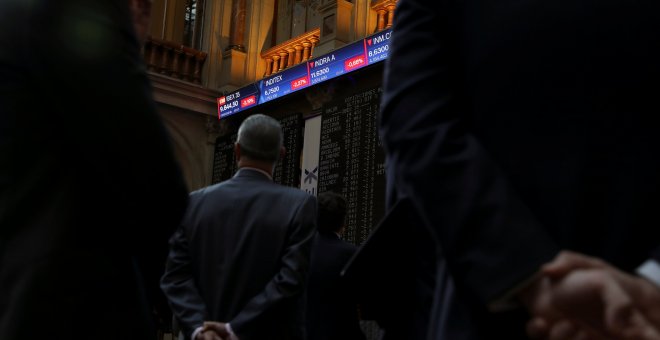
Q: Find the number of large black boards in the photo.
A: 2